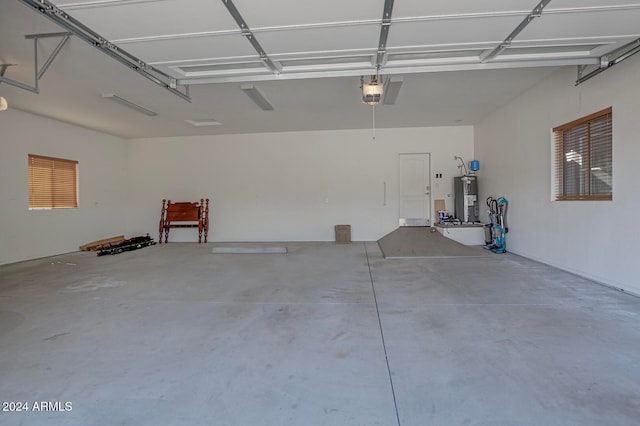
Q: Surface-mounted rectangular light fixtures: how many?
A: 3